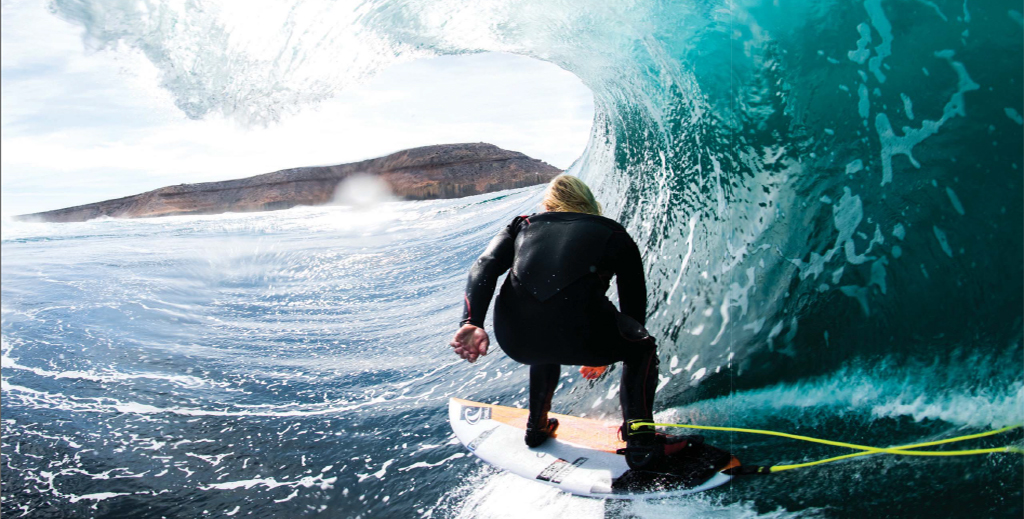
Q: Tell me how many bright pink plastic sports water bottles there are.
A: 0